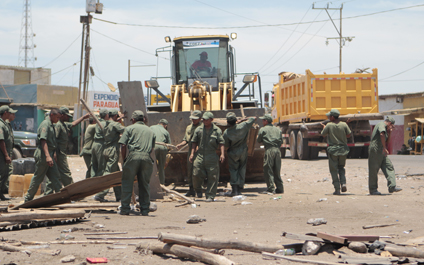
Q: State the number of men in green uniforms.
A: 15